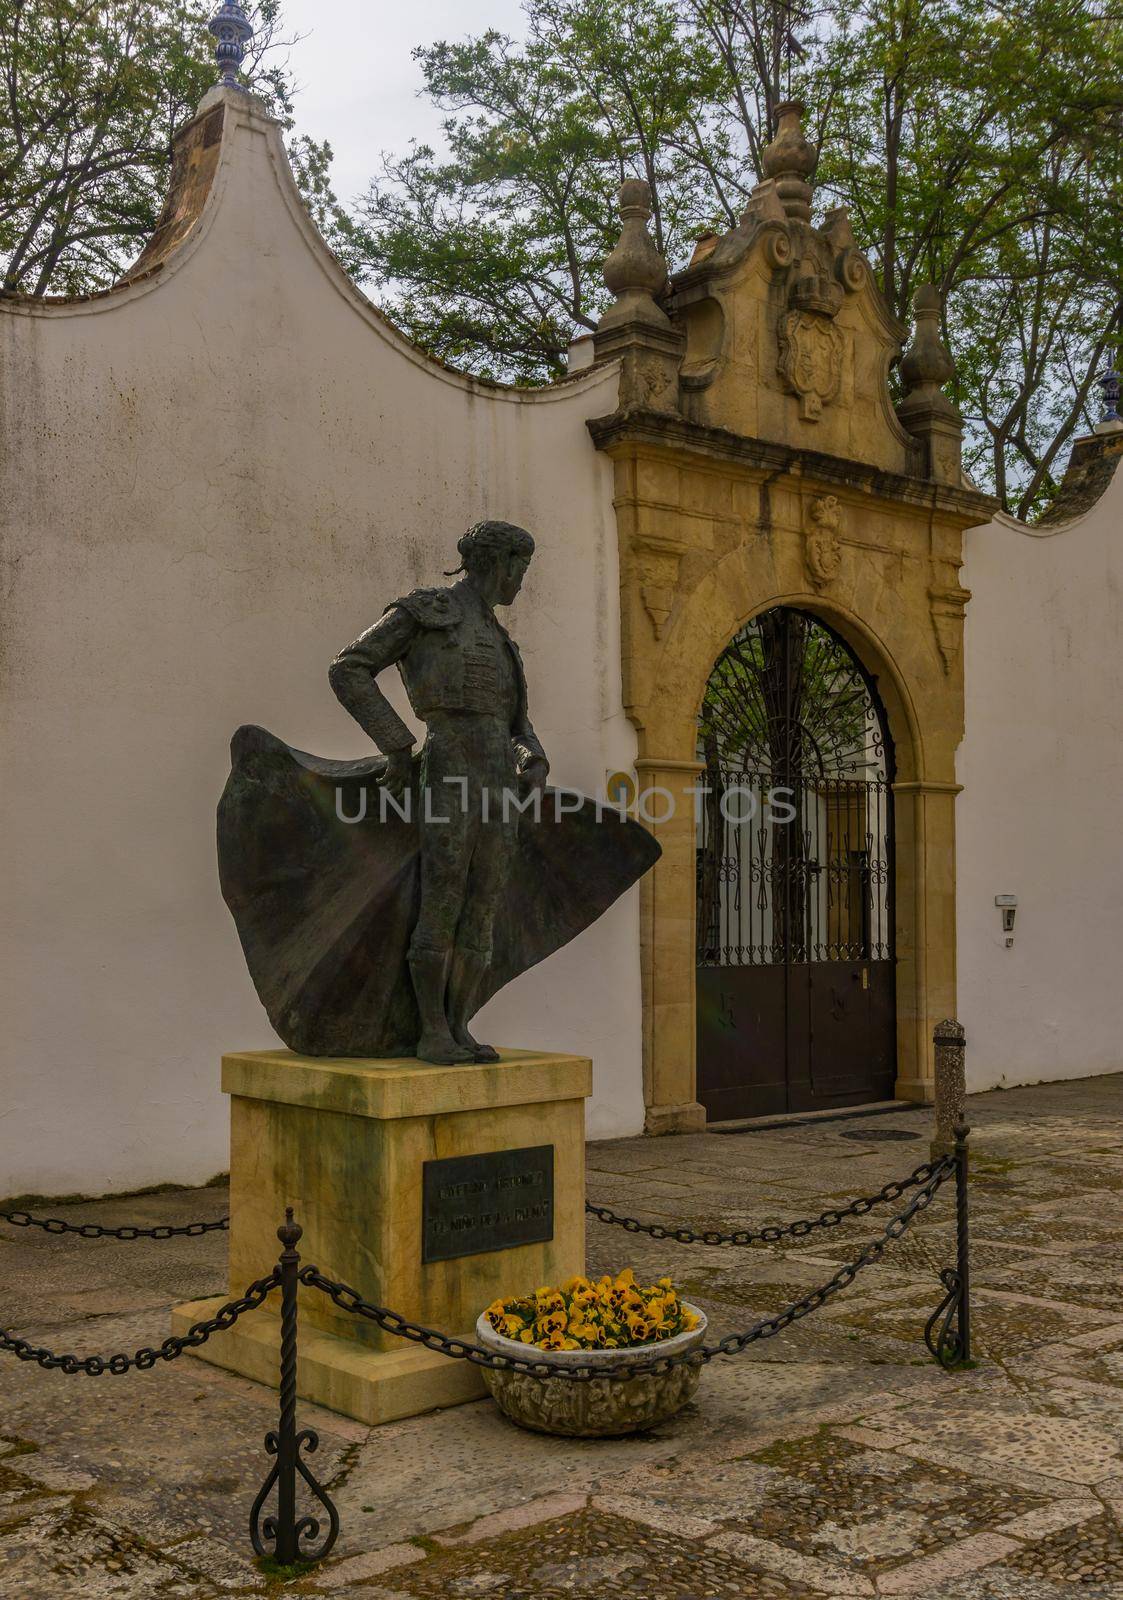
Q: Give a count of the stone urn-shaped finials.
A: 3